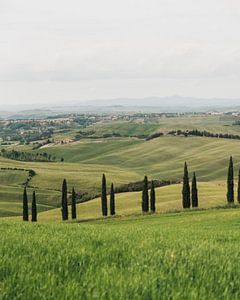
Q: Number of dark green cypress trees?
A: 12